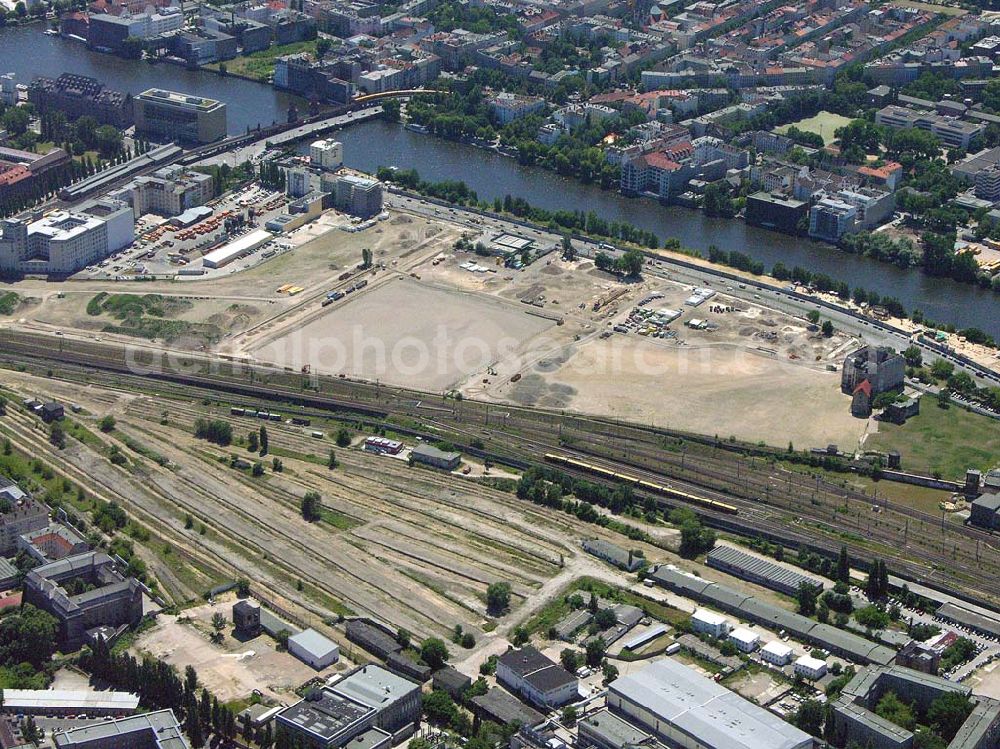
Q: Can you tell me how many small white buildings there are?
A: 4